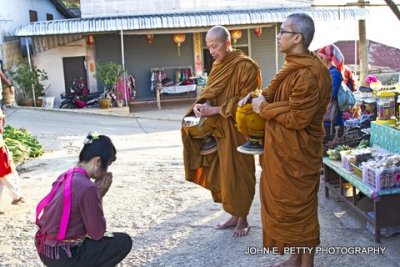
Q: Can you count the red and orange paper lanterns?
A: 5